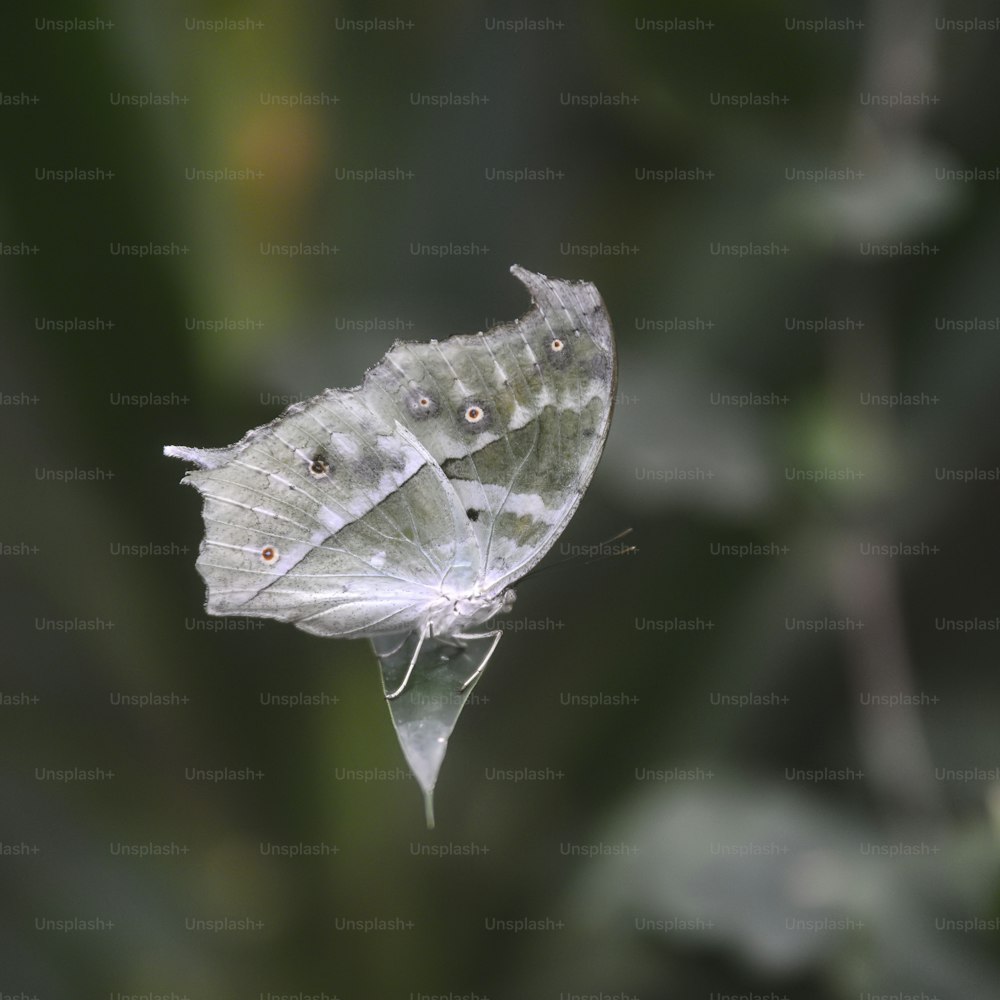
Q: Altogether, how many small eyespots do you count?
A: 5